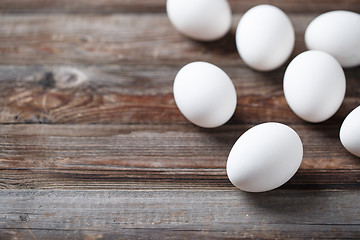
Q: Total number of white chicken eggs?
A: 7